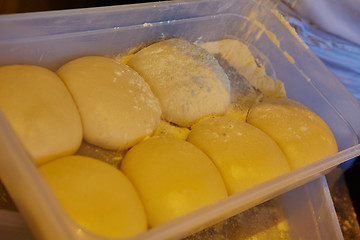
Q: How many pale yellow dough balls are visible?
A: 7